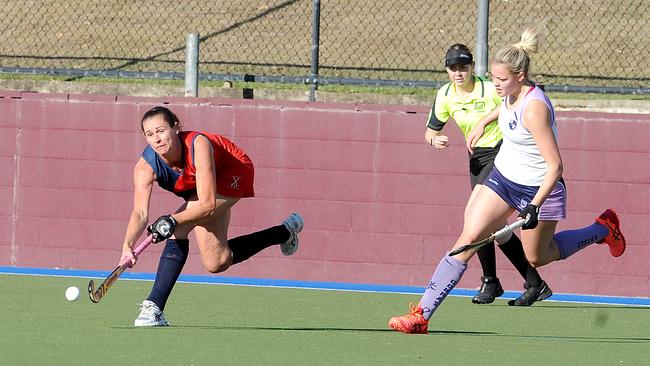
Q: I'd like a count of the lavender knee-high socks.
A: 2